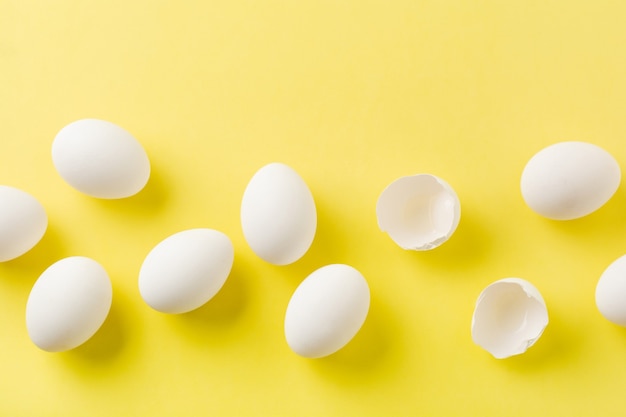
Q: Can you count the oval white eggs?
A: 8